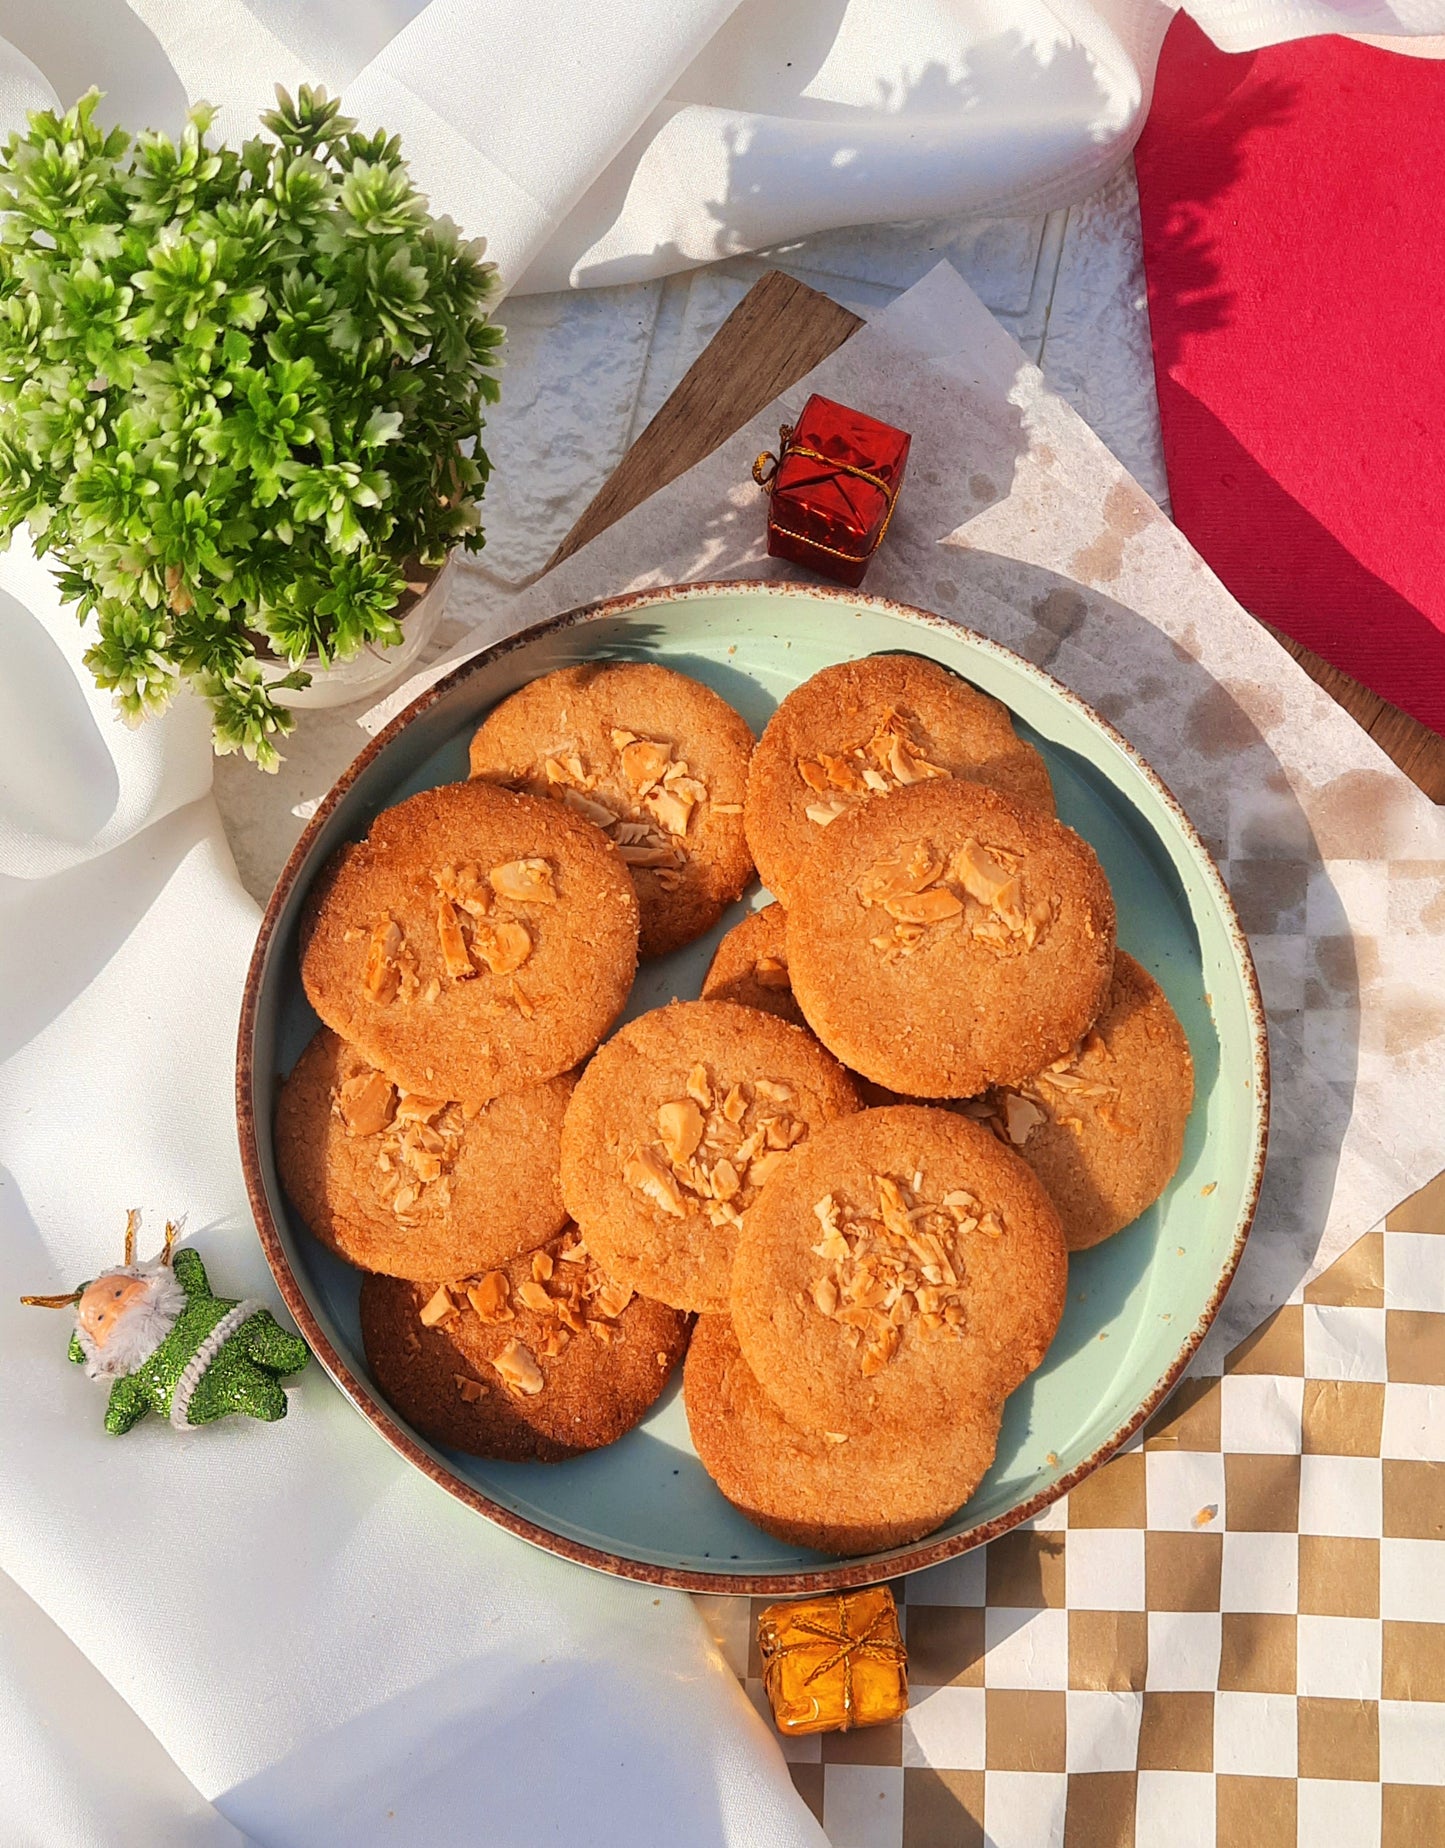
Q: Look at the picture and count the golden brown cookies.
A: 11